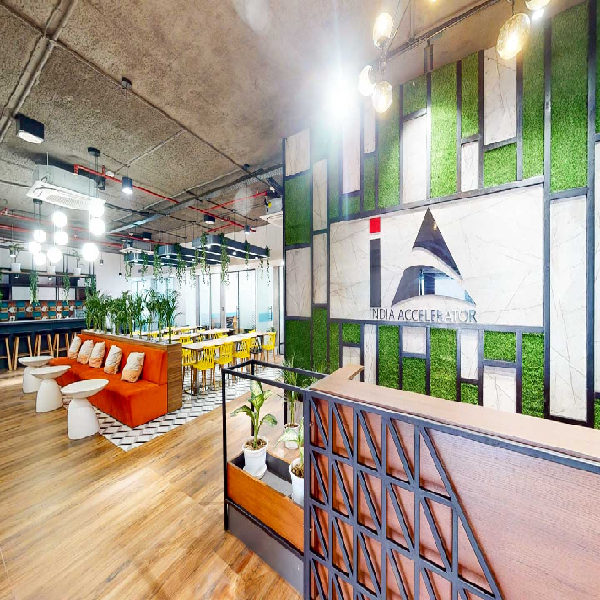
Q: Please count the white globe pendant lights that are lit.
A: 9